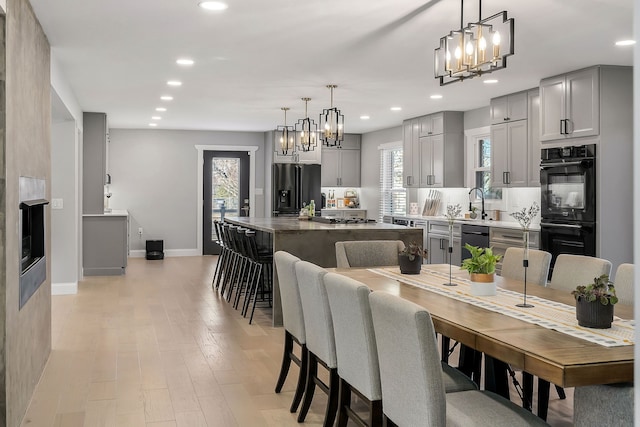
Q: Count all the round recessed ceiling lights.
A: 12